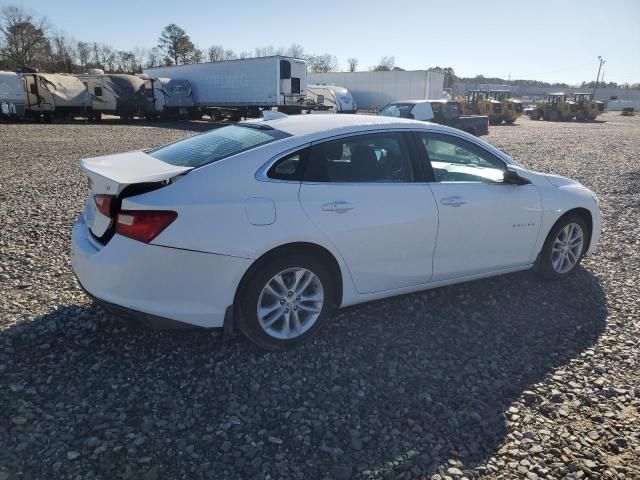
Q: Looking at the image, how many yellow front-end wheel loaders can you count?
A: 4